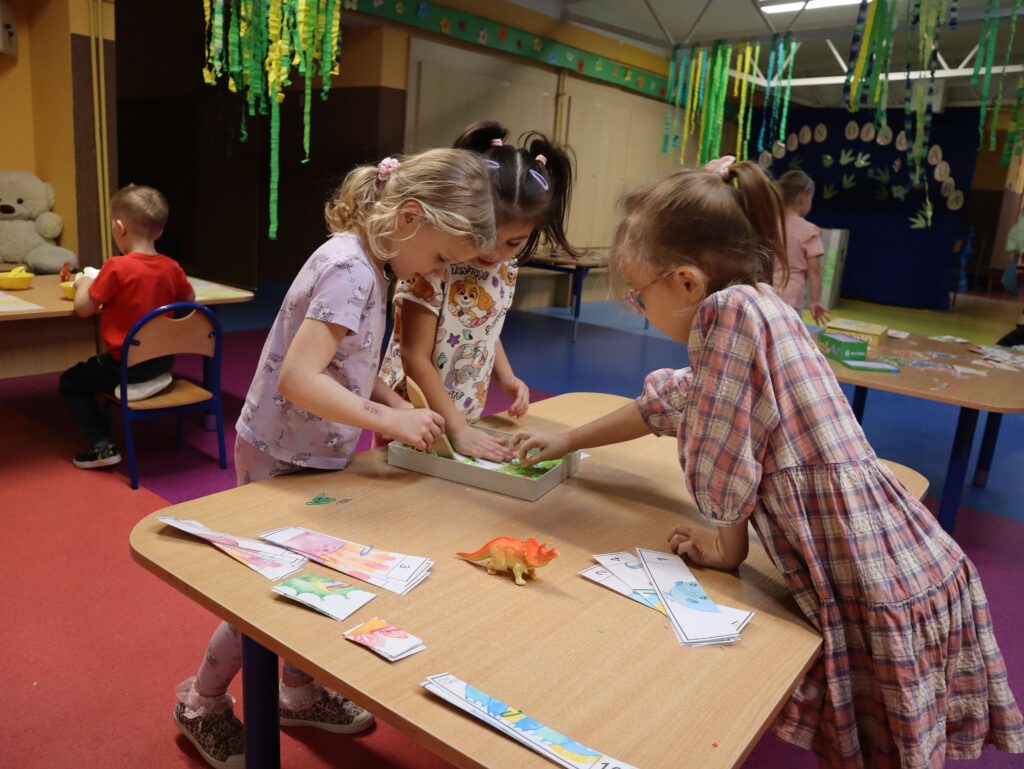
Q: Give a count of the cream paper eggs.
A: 13